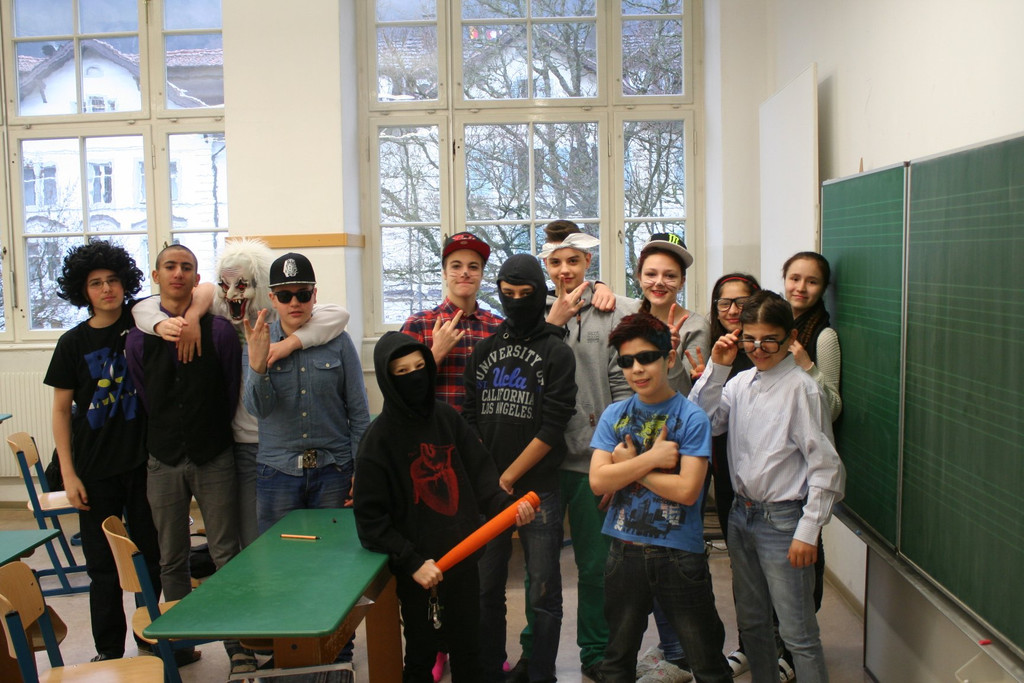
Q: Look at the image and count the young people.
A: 13